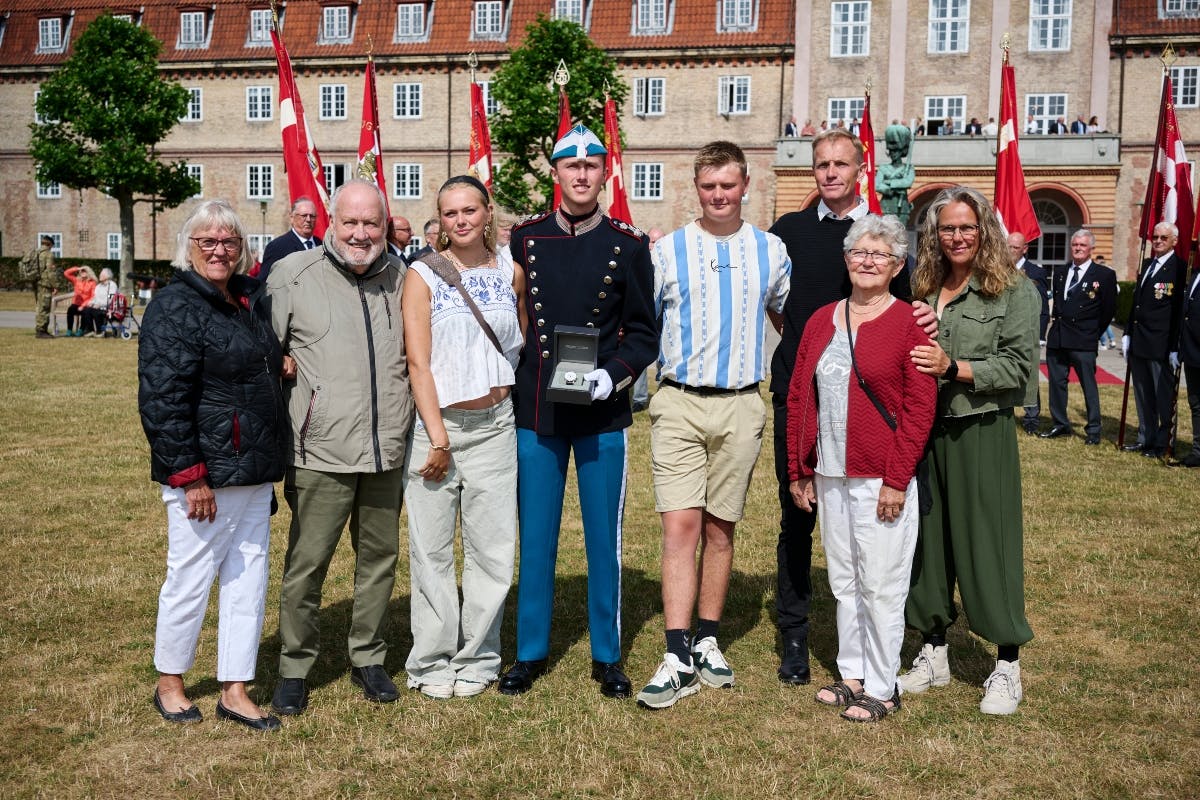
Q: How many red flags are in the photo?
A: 8